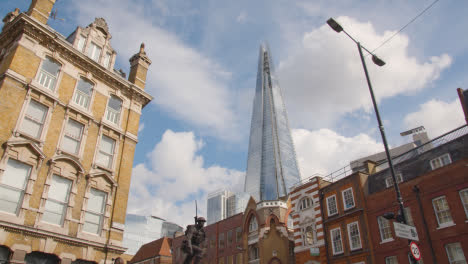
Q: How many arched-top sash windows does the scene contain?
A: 3